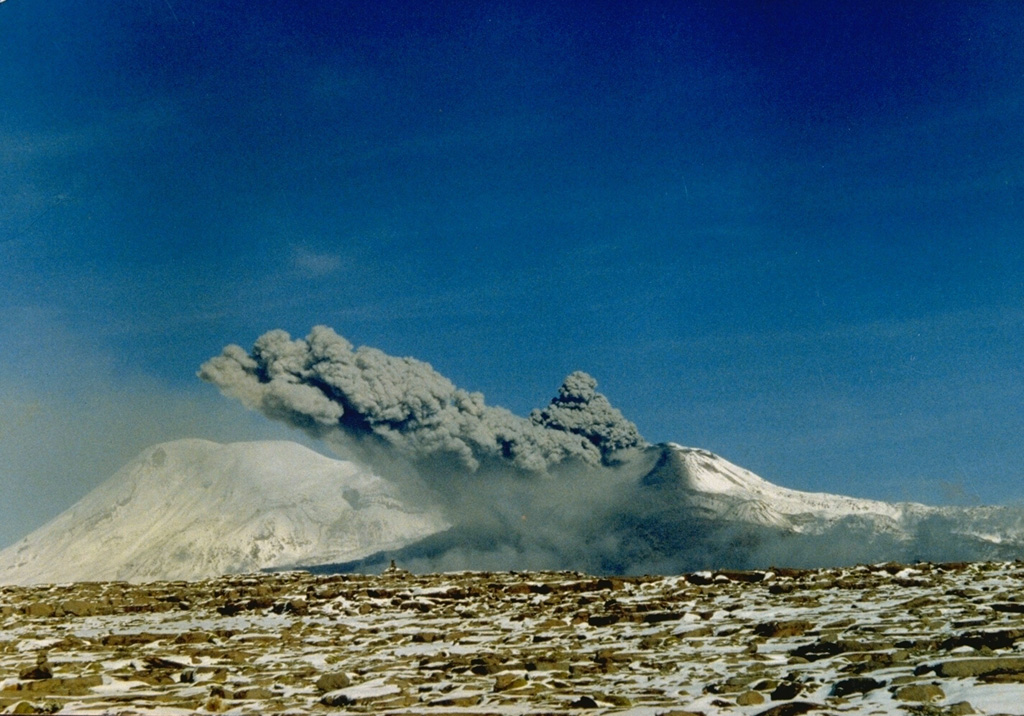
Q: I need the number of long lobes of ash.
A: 1